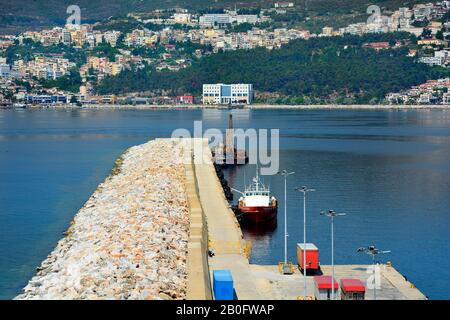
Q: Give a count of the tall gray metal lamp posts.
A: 4